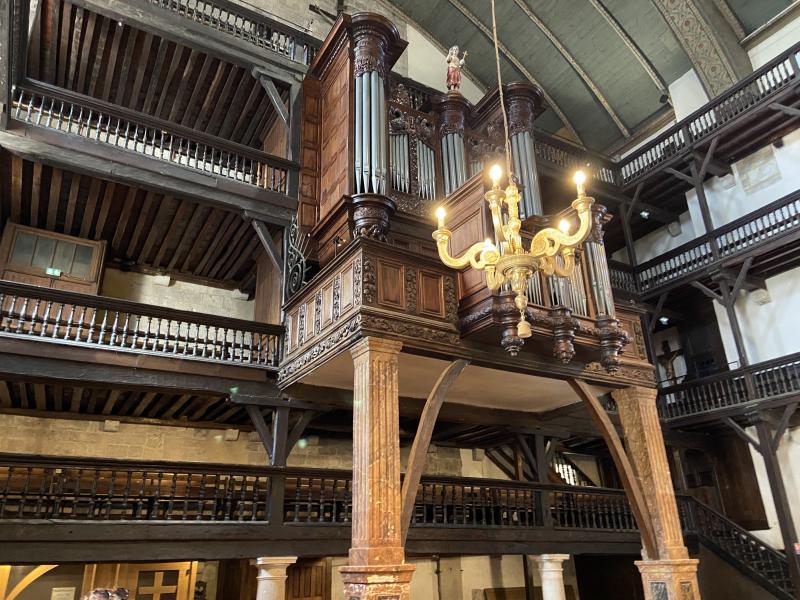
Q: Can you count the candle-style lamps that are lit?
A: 5